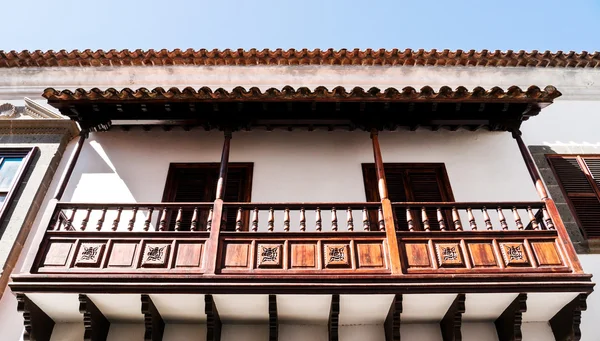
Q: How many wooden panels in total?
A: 15